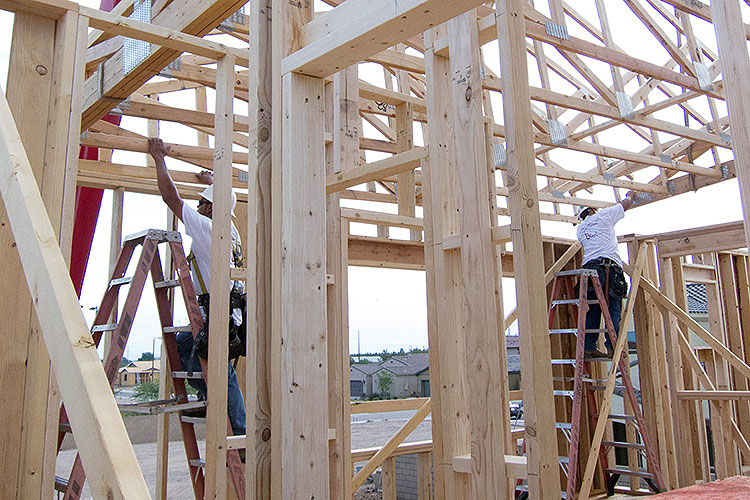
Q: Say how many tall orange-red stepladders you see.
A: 2